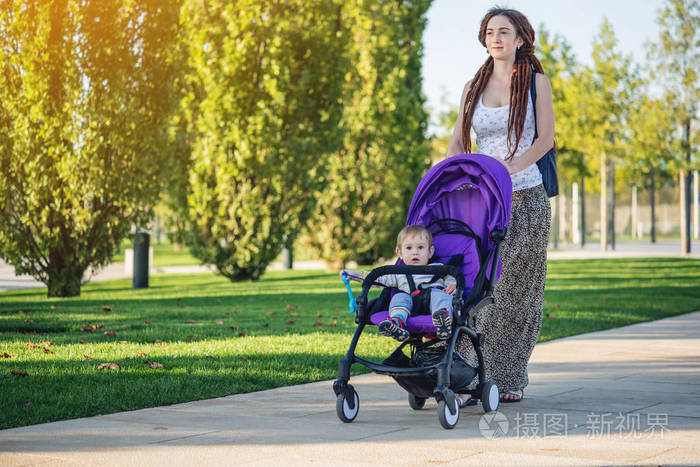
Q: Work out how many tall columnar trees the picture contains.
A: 3